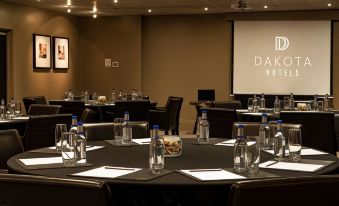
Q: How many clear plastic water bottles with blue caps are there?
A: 8